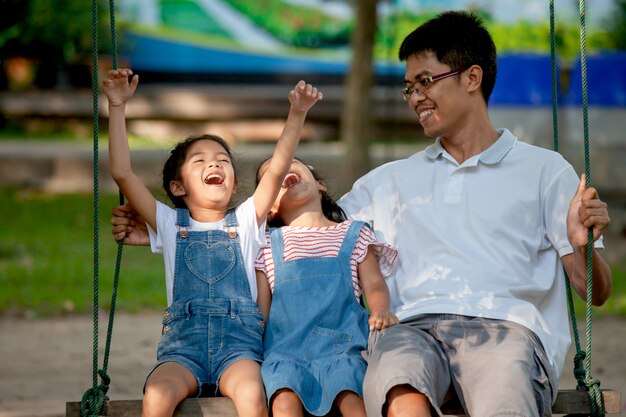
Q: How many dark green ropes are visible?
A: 4